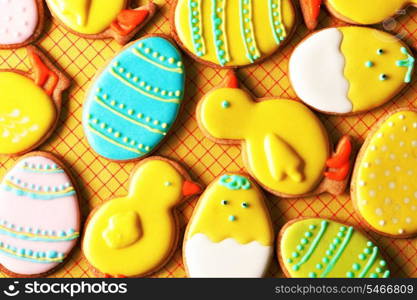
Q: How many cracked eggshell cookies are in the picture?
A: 2